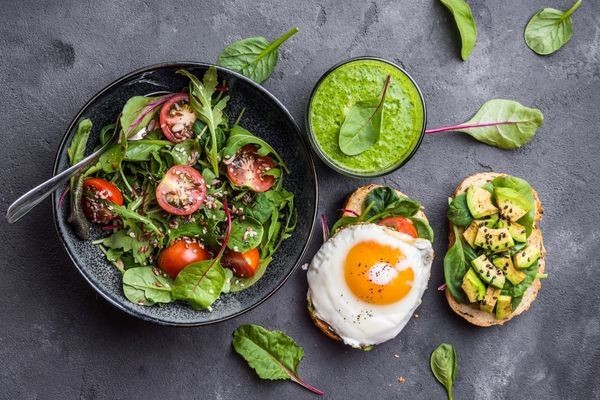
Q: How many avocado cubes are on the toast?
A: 11